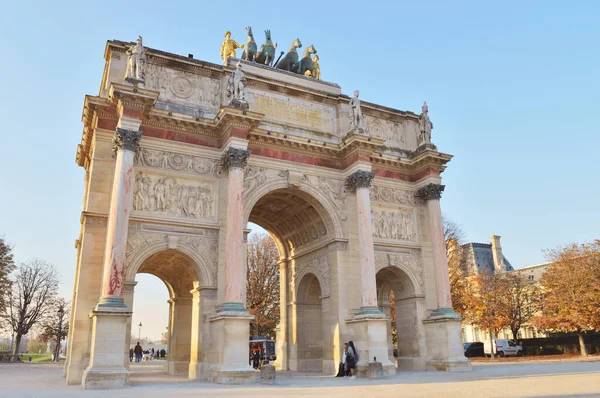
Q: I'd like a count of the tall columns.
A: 4